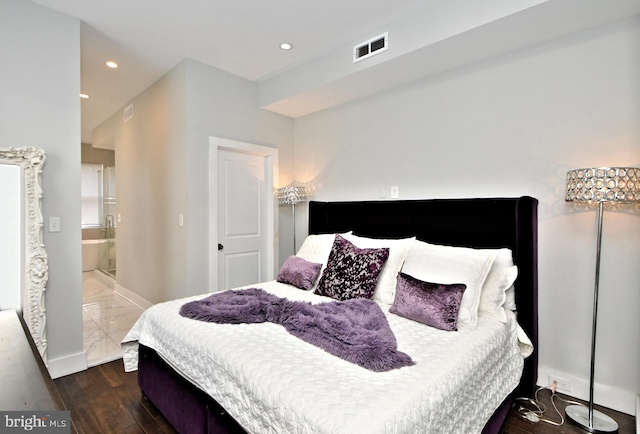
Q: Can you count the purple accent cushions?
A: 3